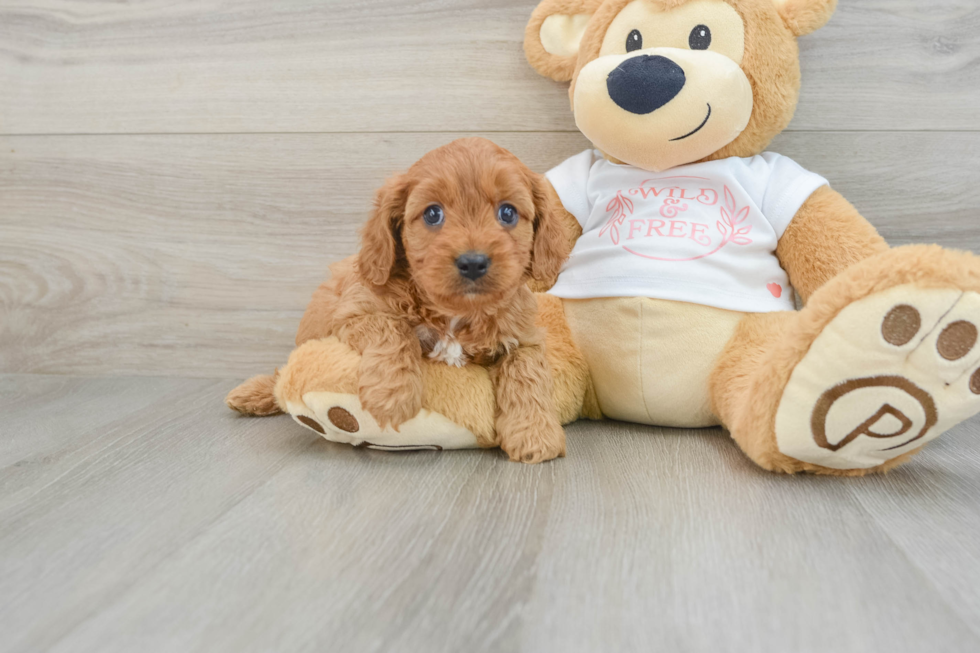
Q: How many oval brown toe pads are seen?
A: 5